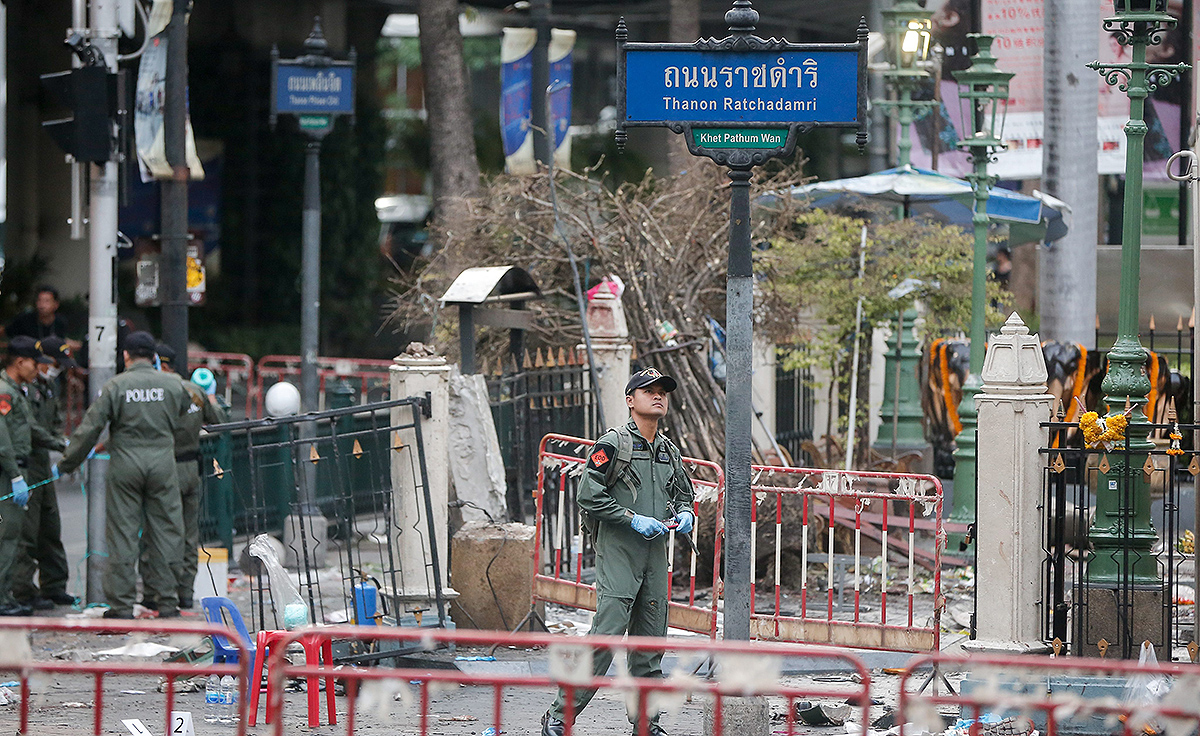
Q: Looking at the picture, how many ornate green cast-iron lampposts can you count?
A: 3